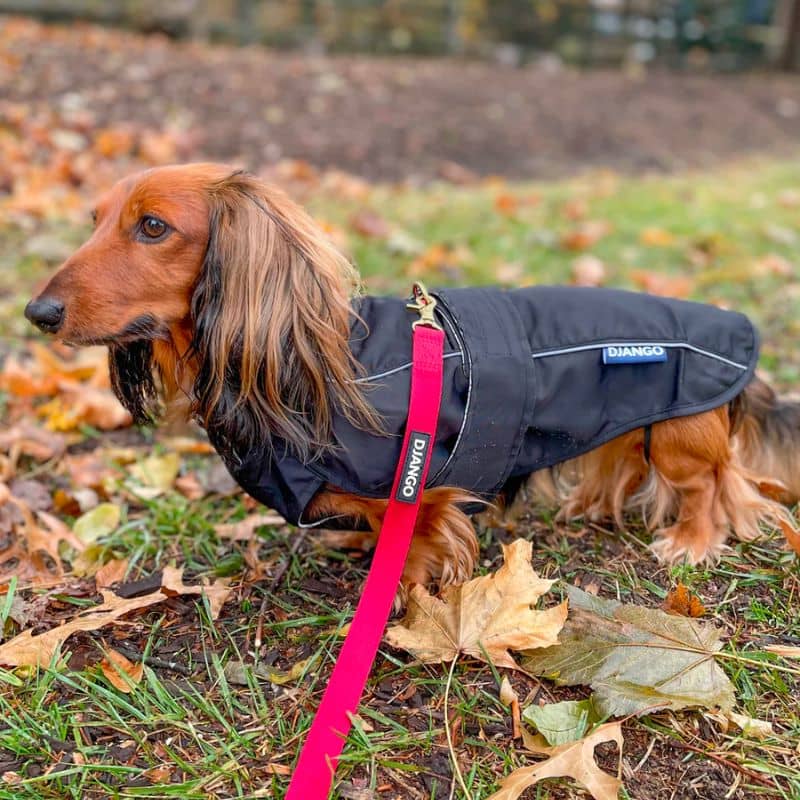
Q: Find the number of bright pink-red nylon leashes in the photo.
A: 1